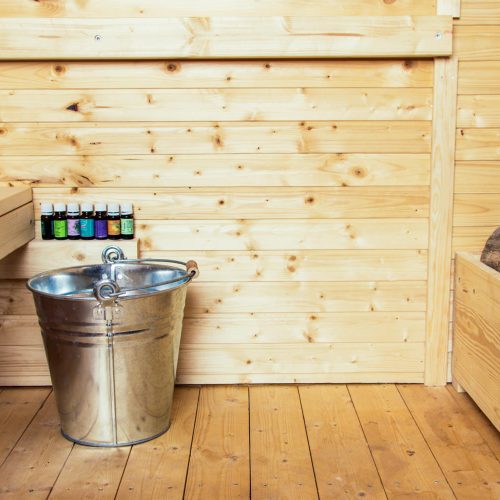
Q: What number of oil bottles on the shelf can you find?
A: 7